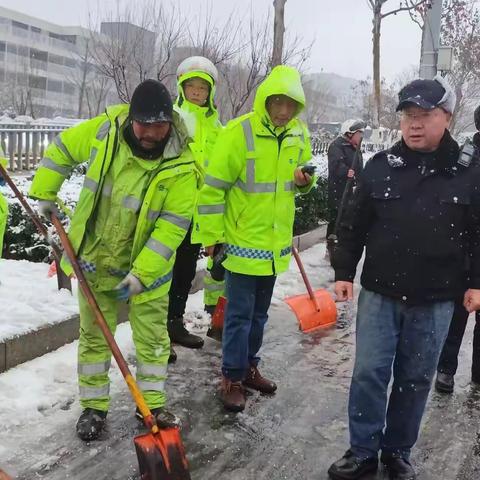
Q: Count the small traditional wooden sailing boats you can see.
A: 0